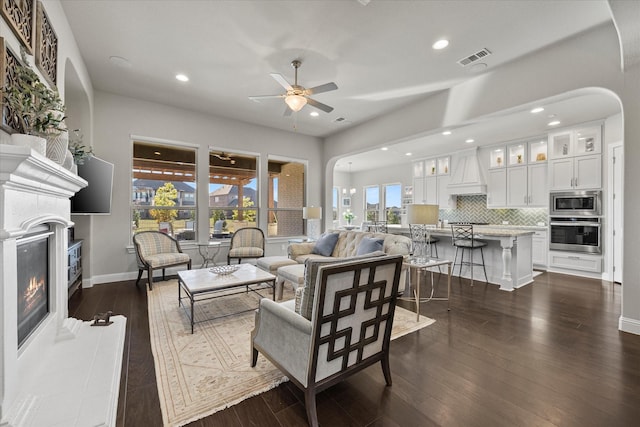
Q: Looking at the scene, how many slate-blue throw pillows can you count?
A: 2